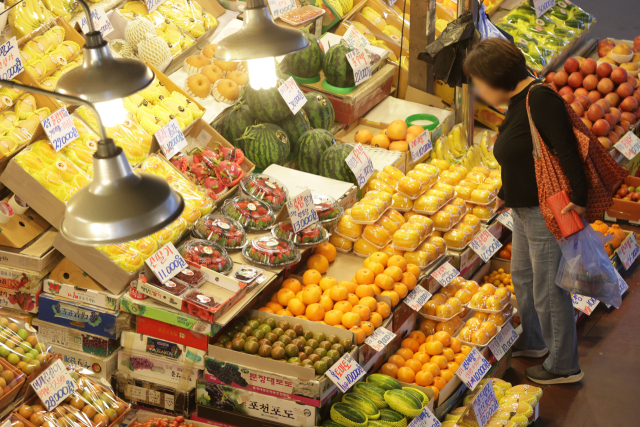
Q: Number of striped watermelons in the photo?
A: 9